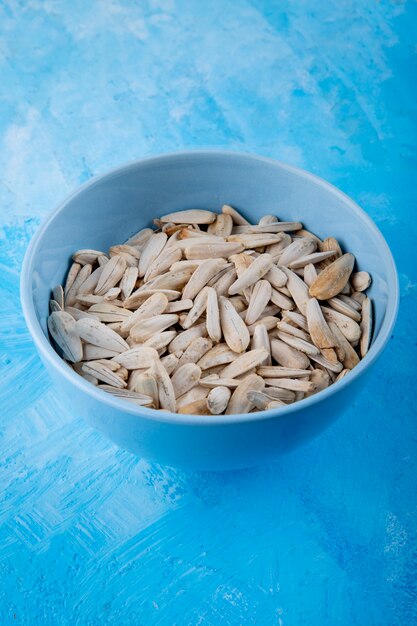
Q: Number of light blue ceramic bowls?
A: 1